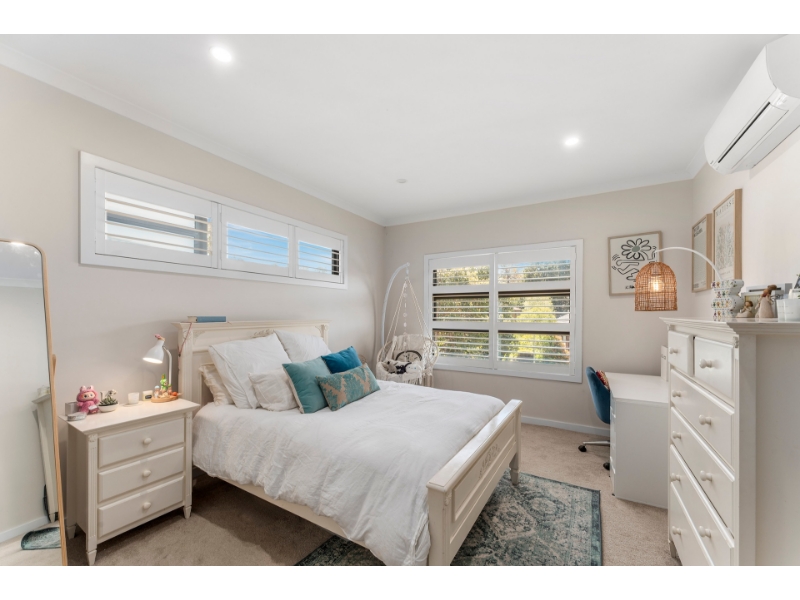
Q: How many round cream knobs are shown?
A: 12